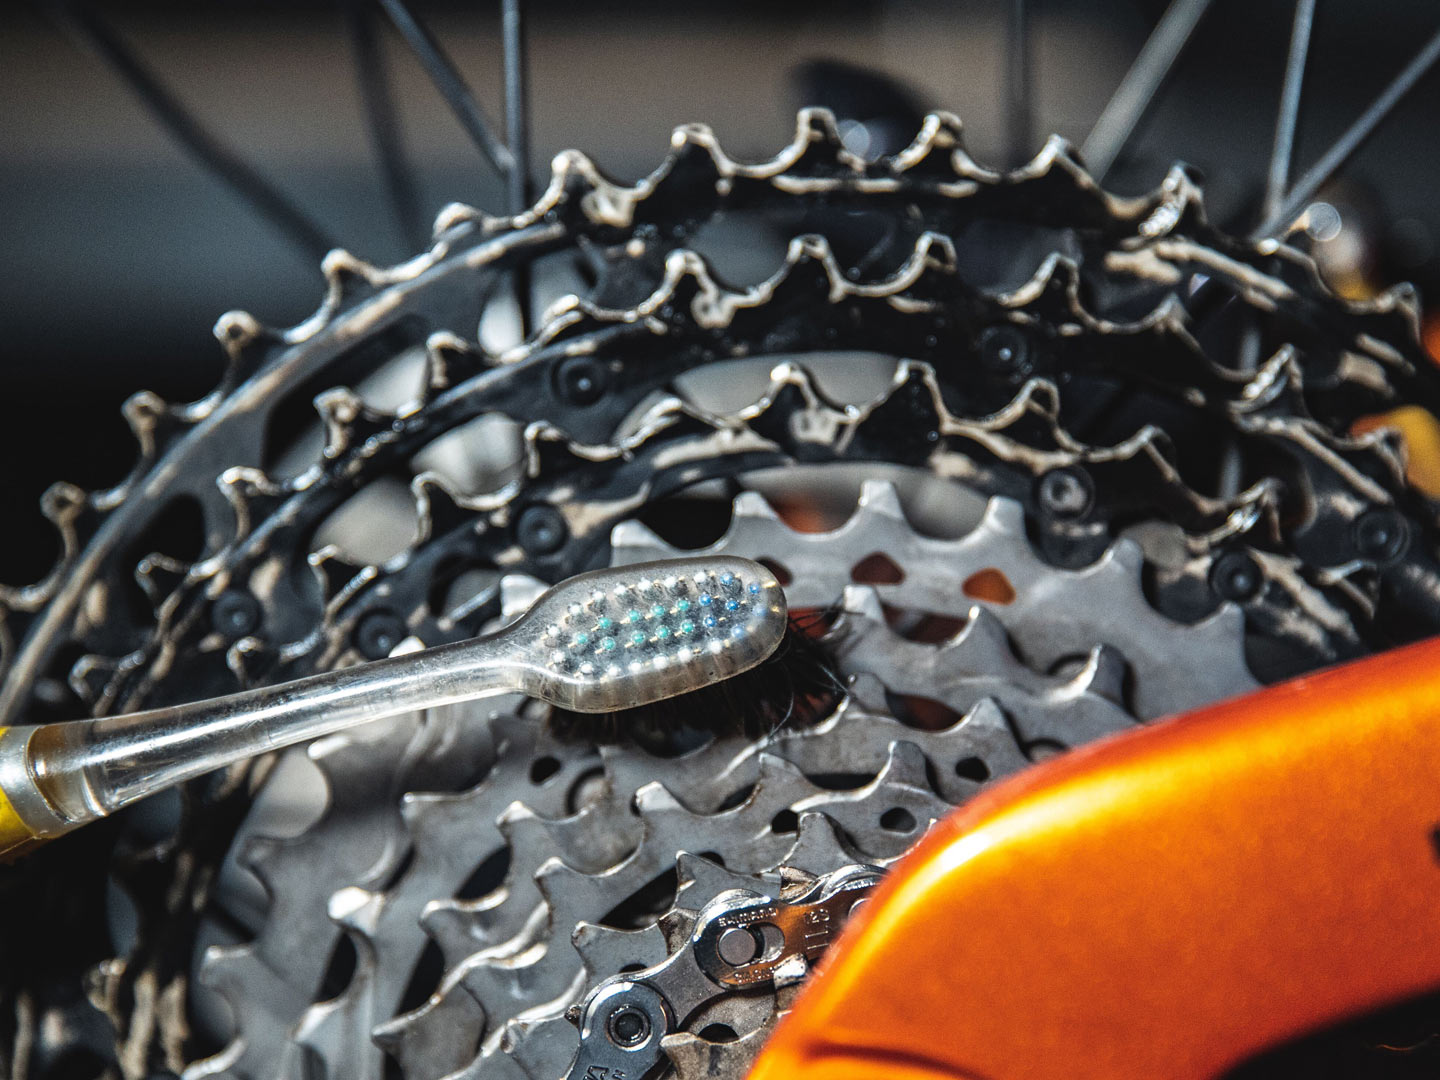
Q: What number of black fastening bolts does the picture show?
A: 8